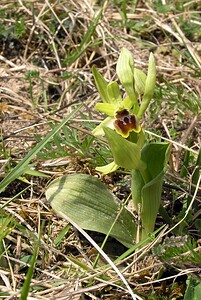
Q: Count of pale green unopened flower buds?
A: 3